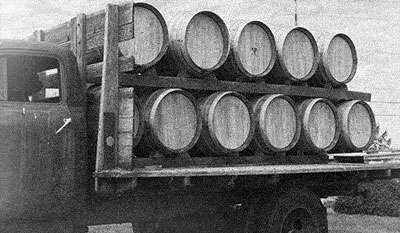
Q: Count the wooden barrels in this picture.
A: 11